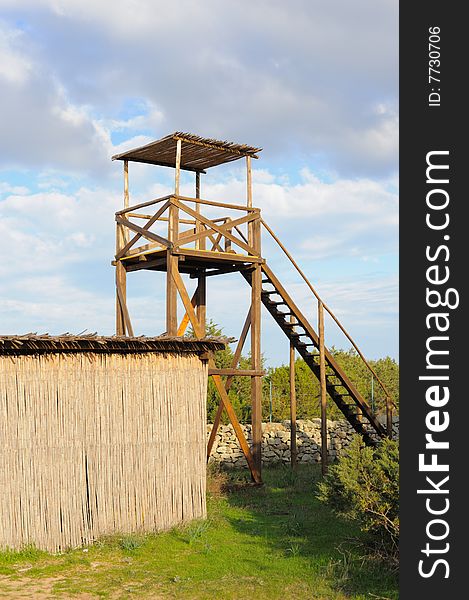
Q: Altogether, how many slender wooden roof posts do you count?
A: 4